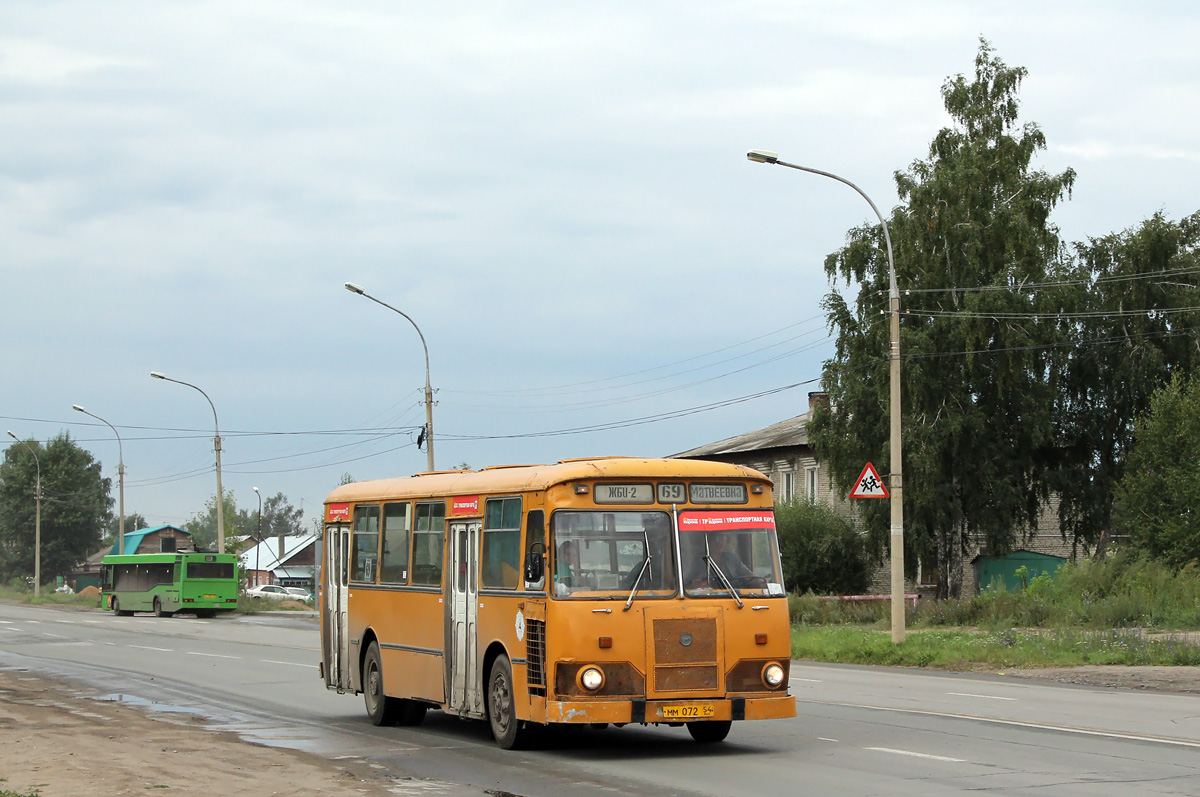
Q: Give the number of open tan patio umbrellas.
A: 0